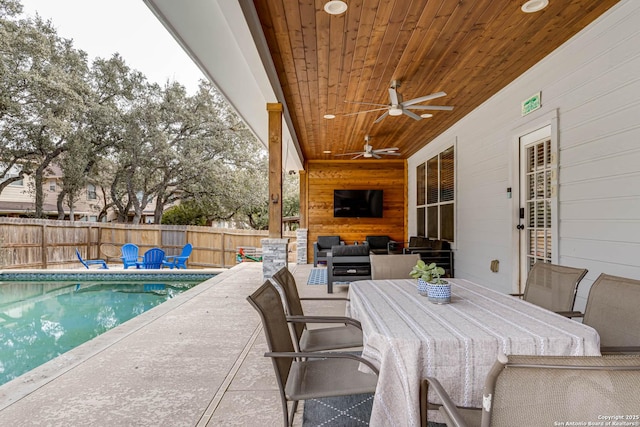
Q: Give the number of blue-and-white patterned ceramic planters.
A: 2